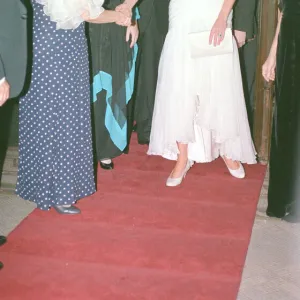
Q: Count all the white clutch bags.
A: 1